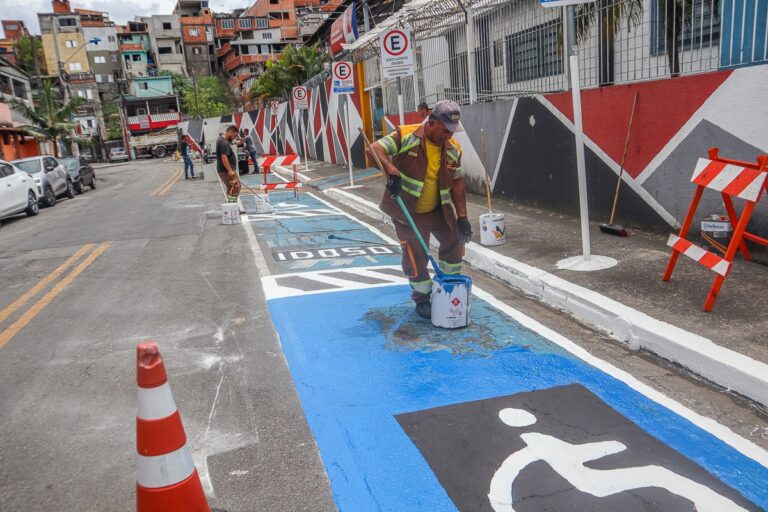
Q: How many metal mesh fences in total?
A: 1